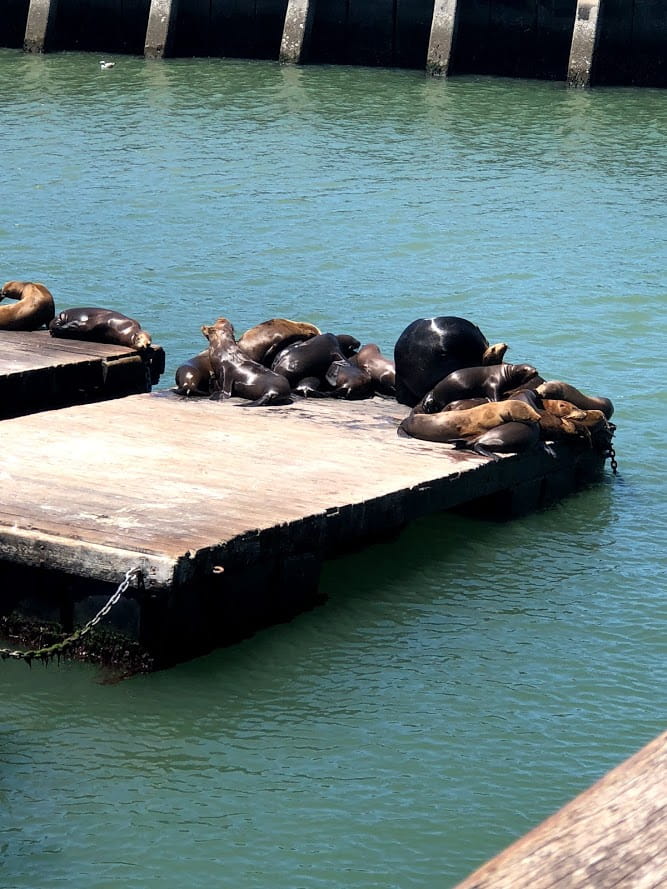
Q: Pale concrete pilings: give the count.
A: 5